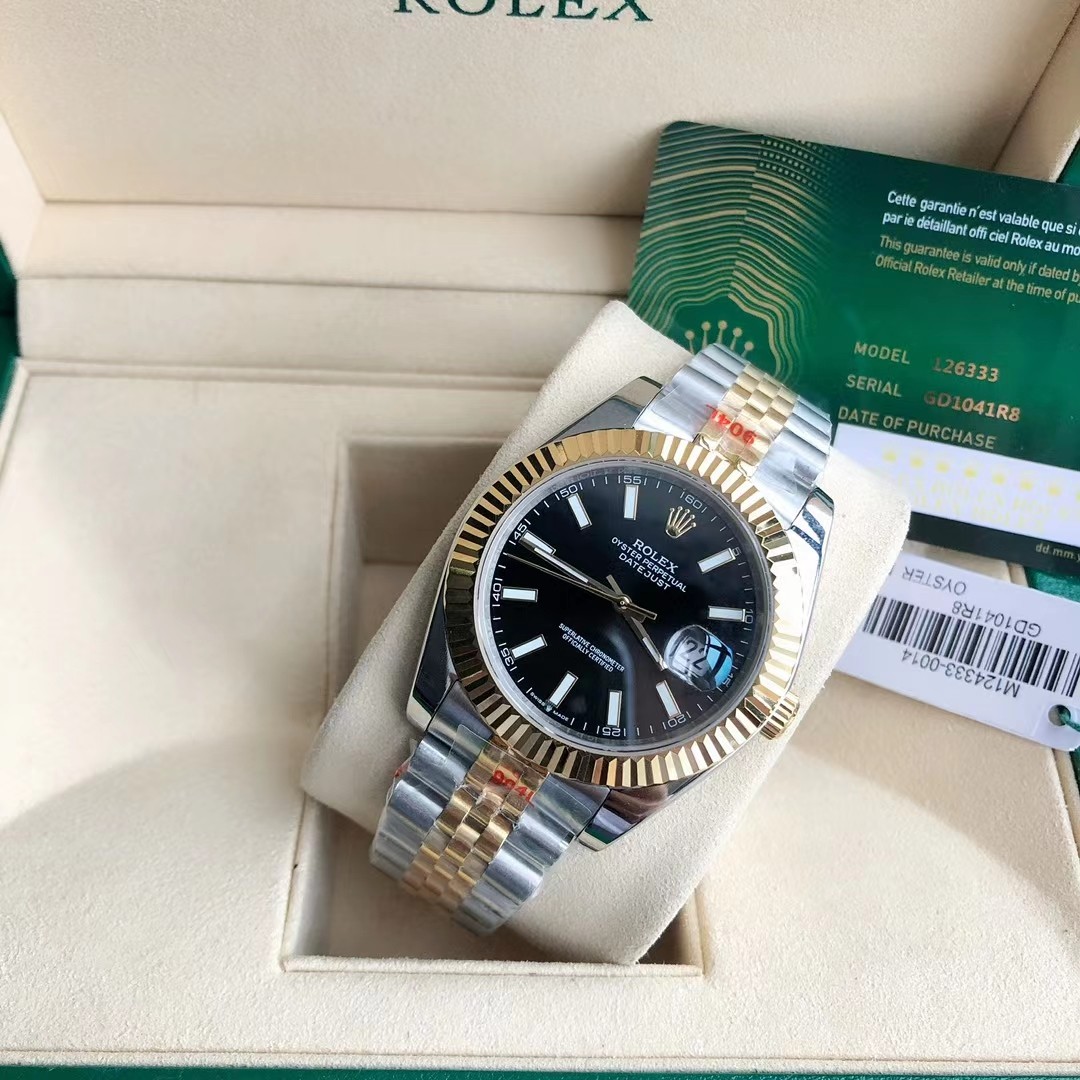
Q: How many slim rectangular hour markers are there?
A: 10